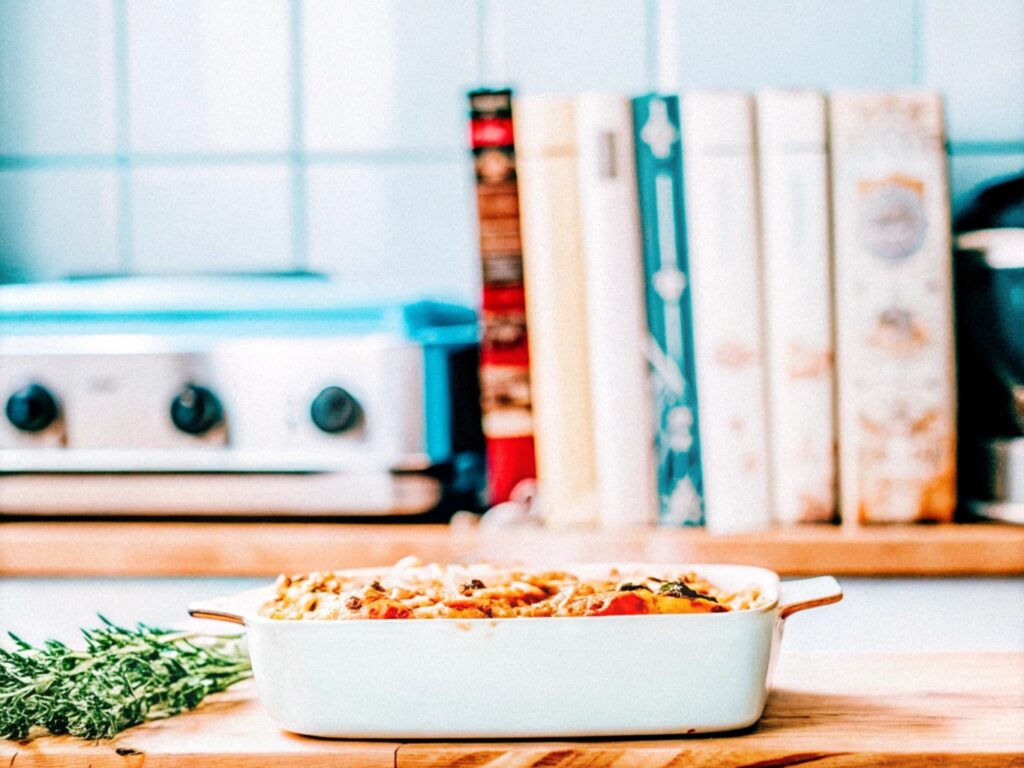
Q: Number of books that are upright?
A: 7